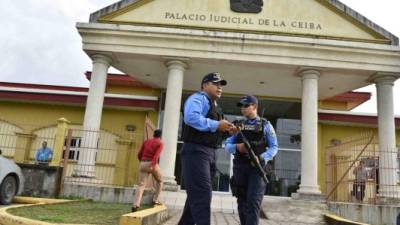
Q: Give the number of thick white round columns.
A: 4